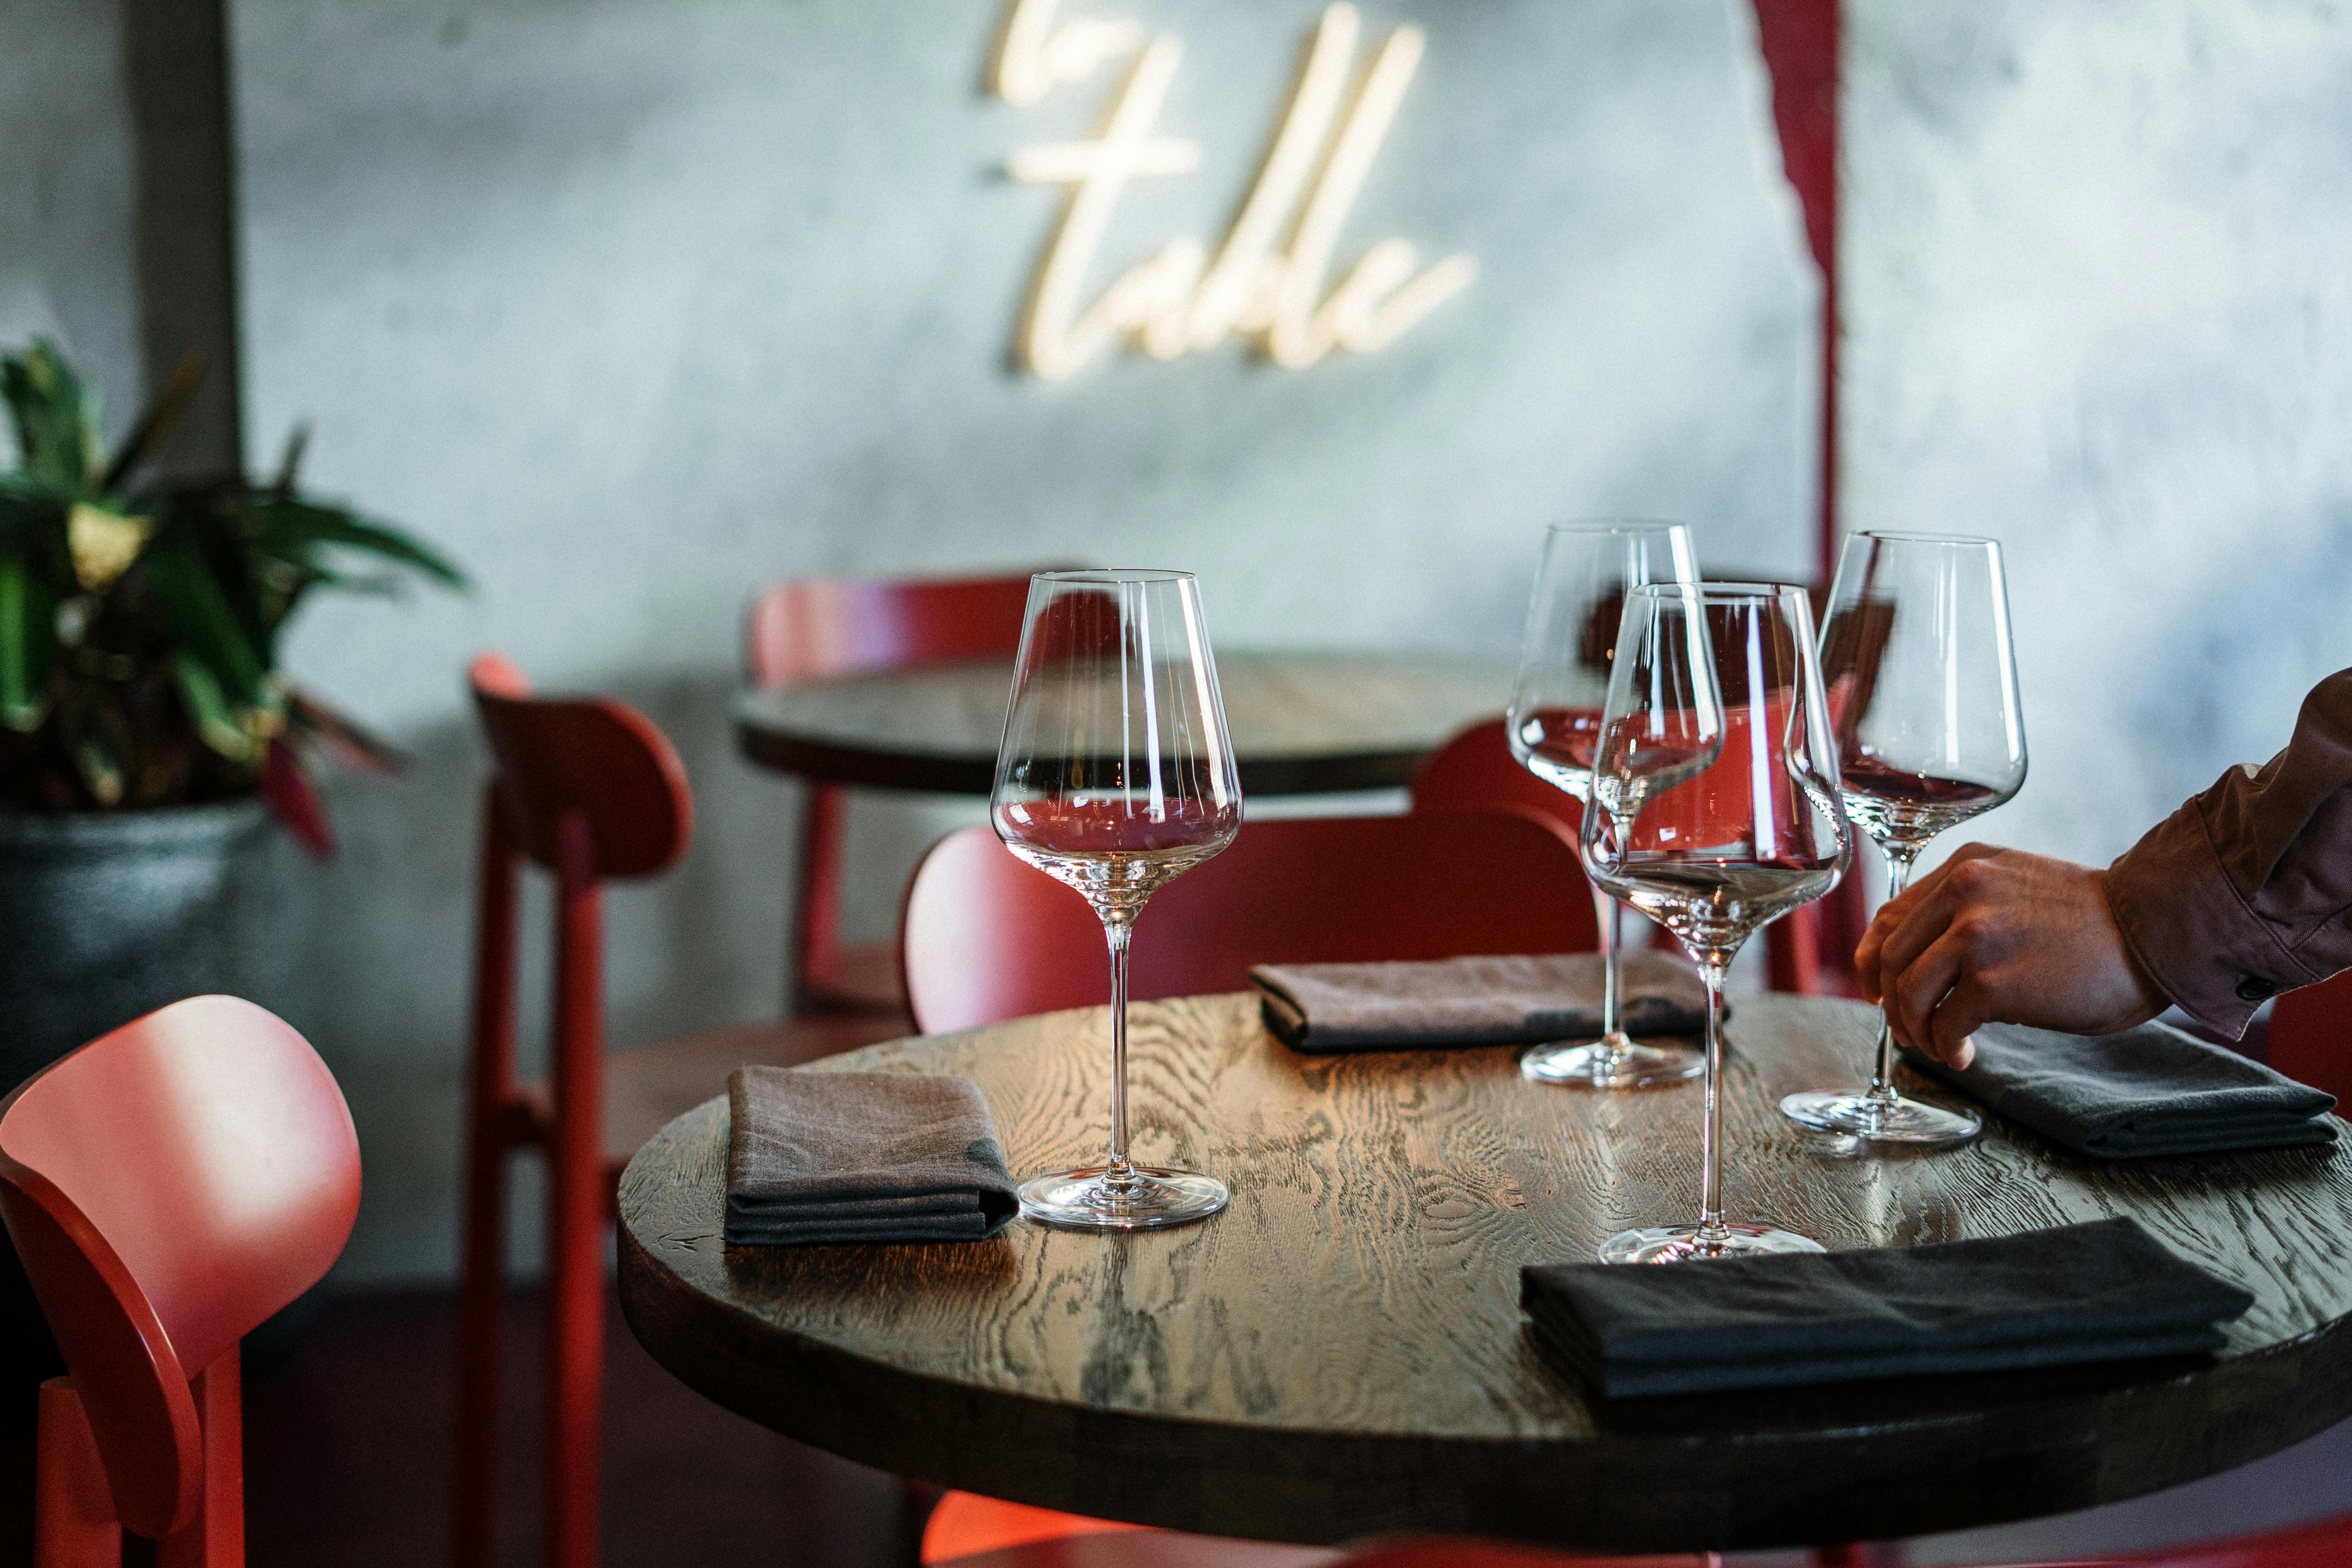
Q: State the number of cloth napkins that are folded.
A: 4